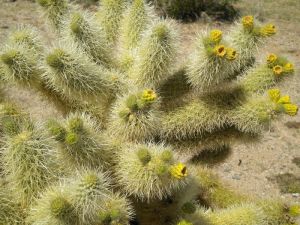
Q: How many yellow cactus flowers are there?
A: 13